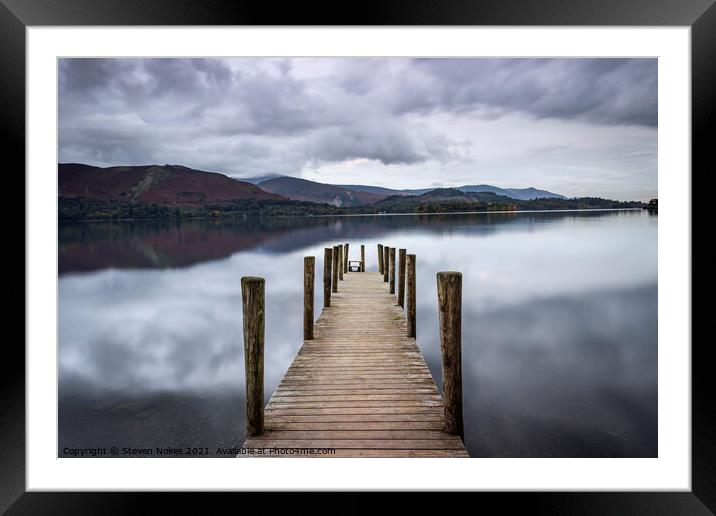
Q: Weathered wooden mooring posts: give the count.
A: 14